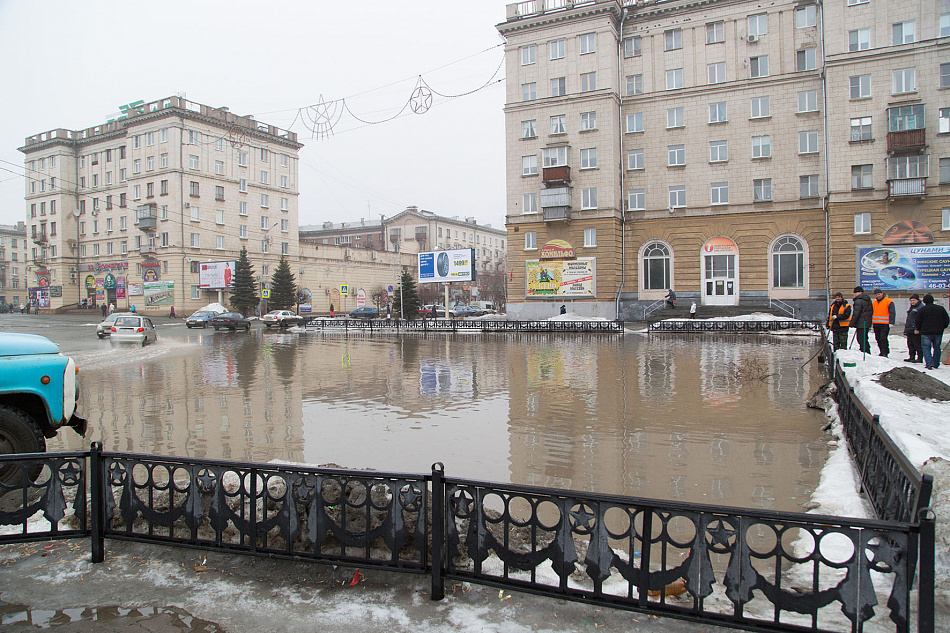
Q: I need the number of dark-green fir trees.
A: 3